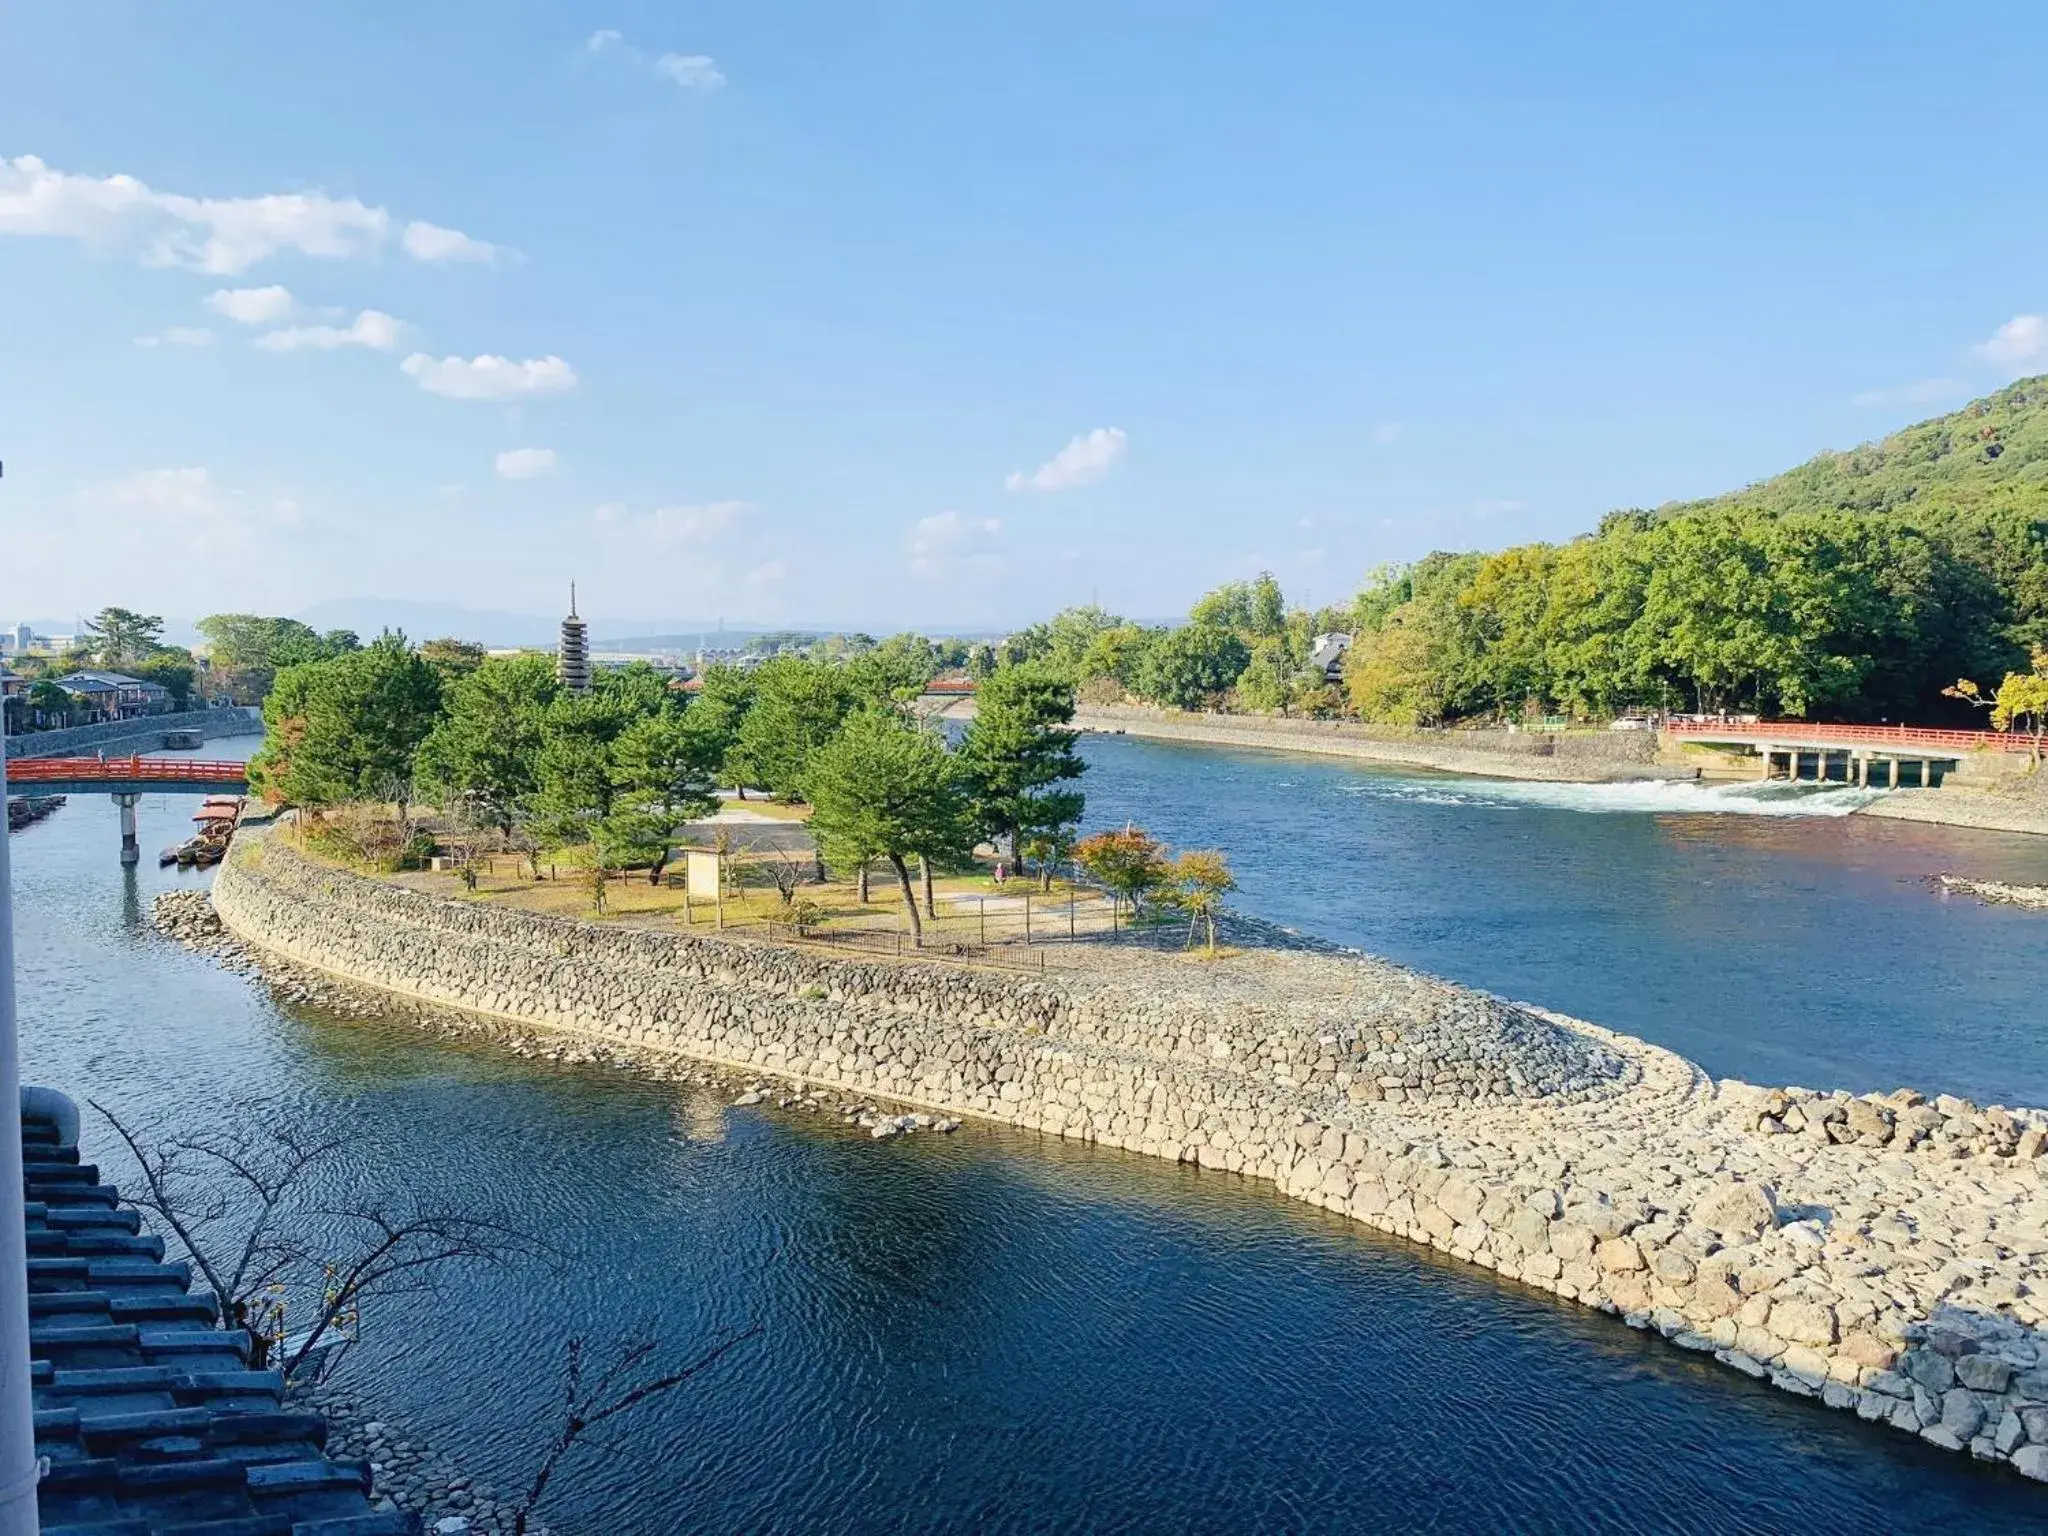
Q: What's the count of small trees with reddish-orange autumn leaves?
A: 2